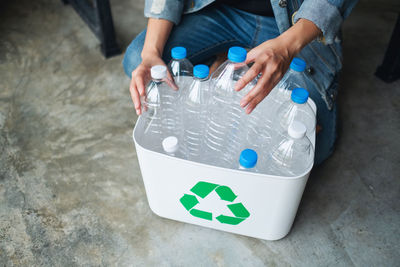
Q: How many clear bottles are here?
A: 9